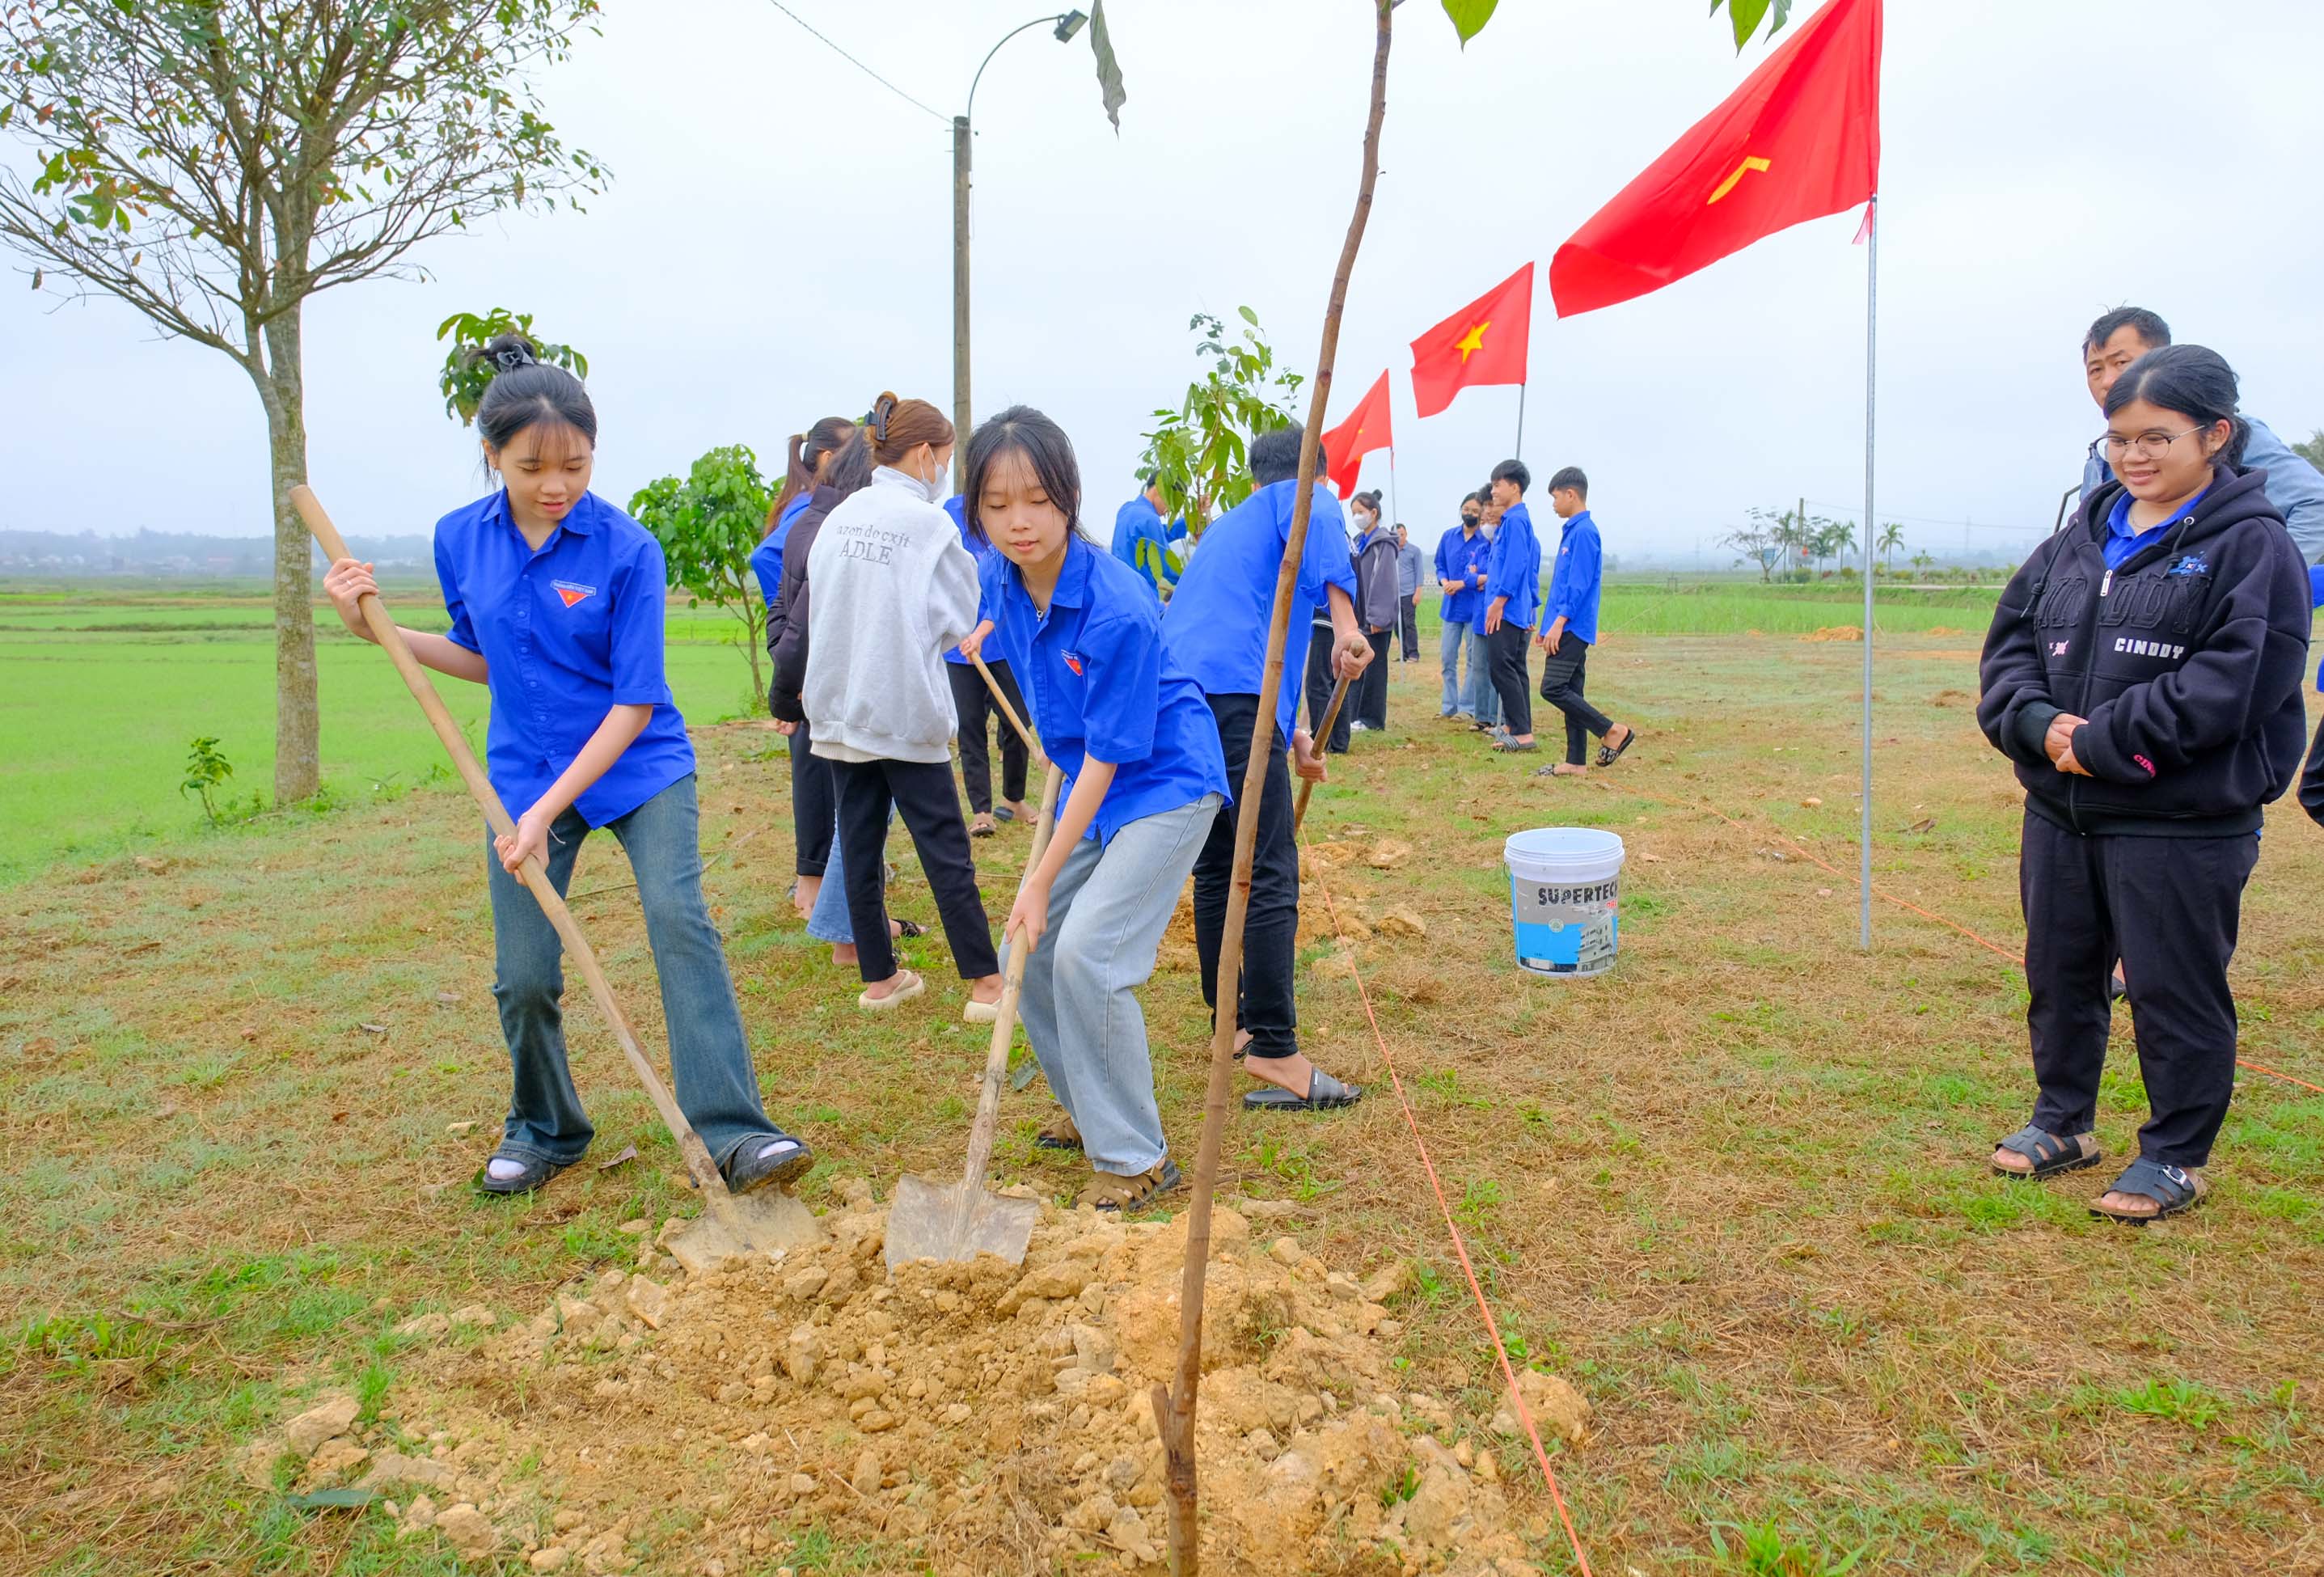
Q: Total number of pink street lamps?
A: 0